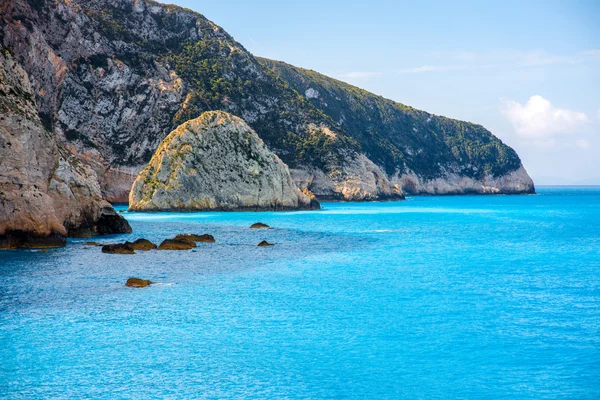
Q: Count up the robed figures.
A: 0